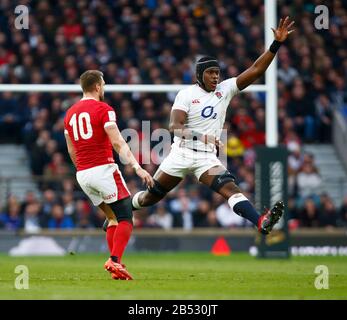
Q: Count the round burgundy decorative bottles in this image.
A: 0